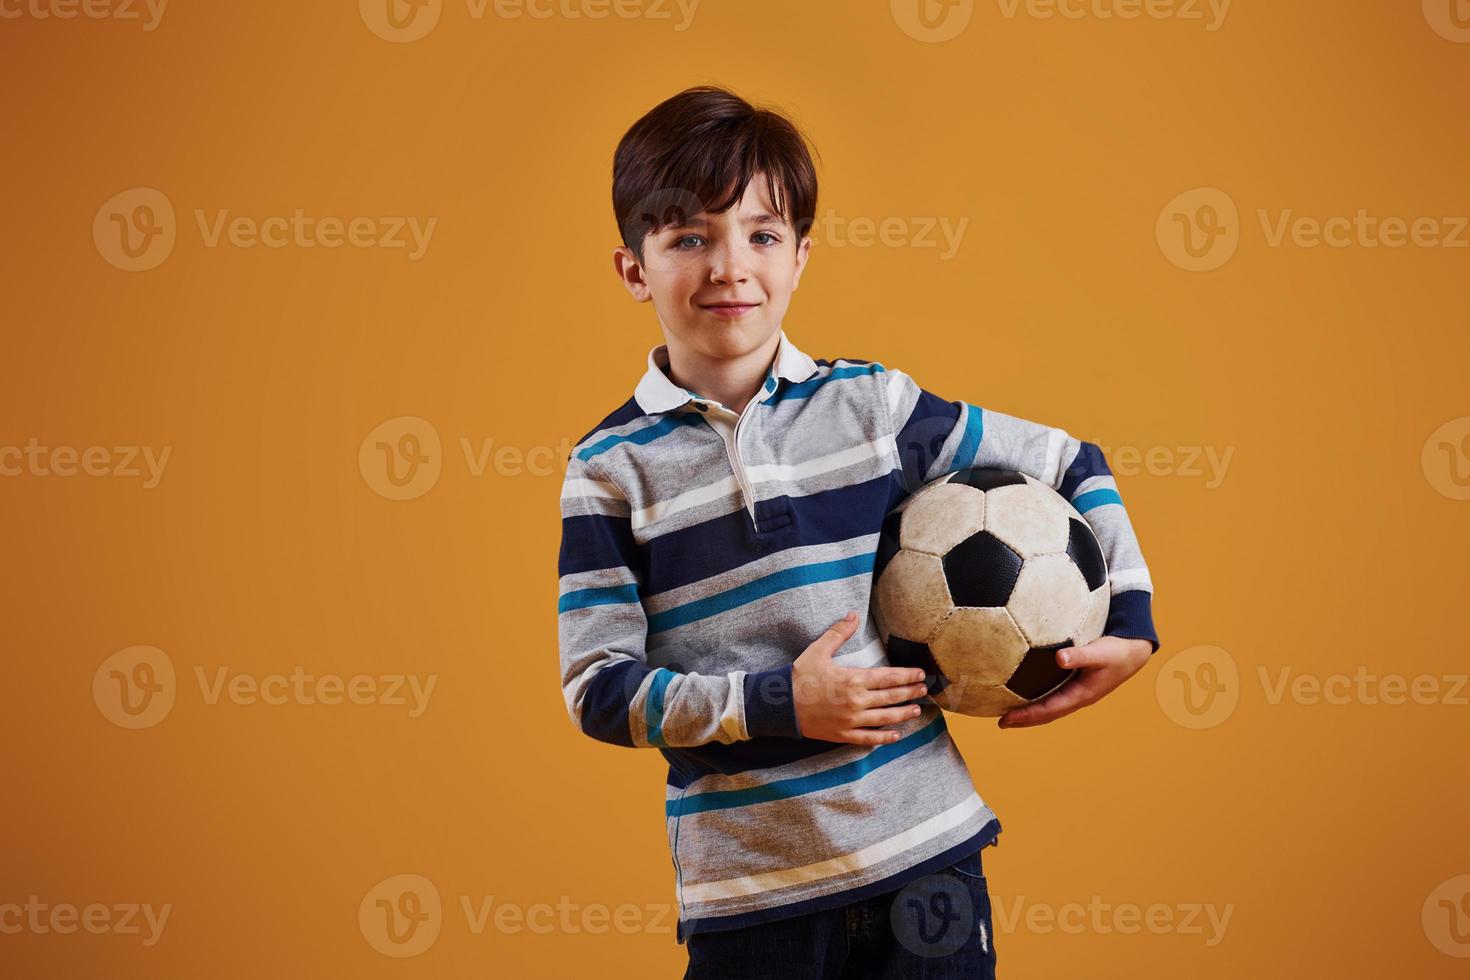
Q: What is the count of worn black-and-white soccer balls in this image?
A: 1